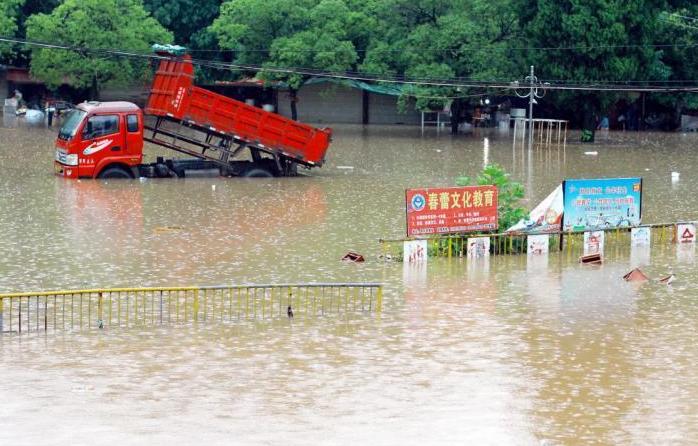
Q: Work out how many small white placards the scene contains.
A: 6